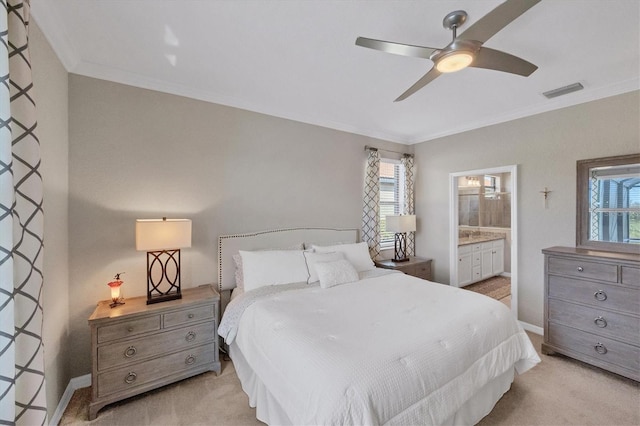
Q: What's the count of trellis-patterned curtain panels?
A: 3